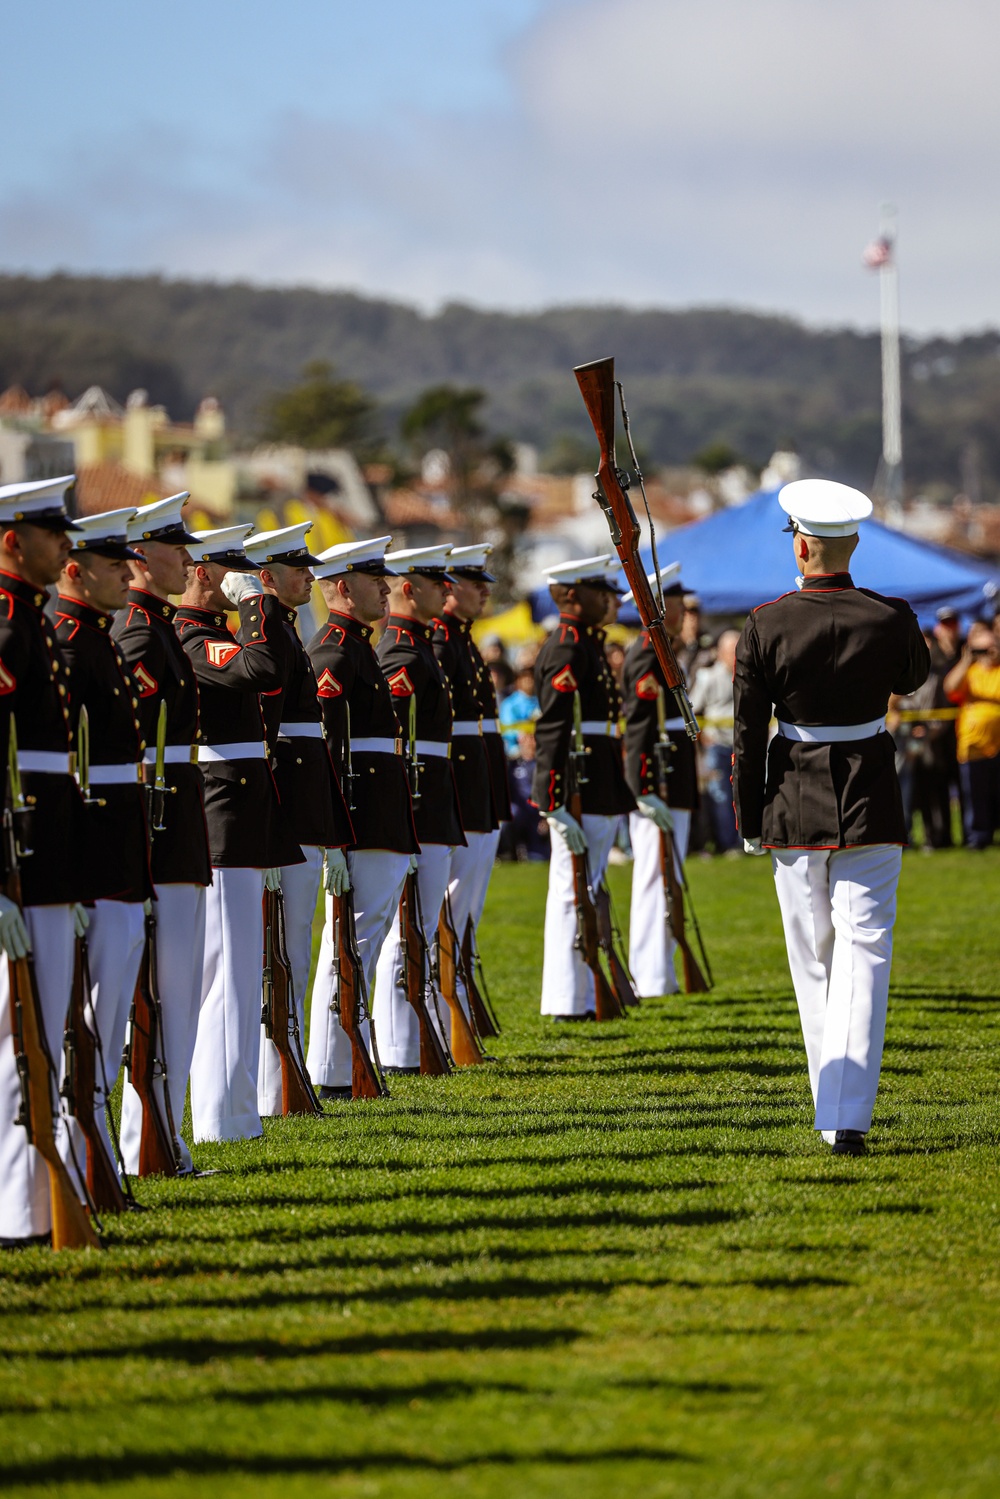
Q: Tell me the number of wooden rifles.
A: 12